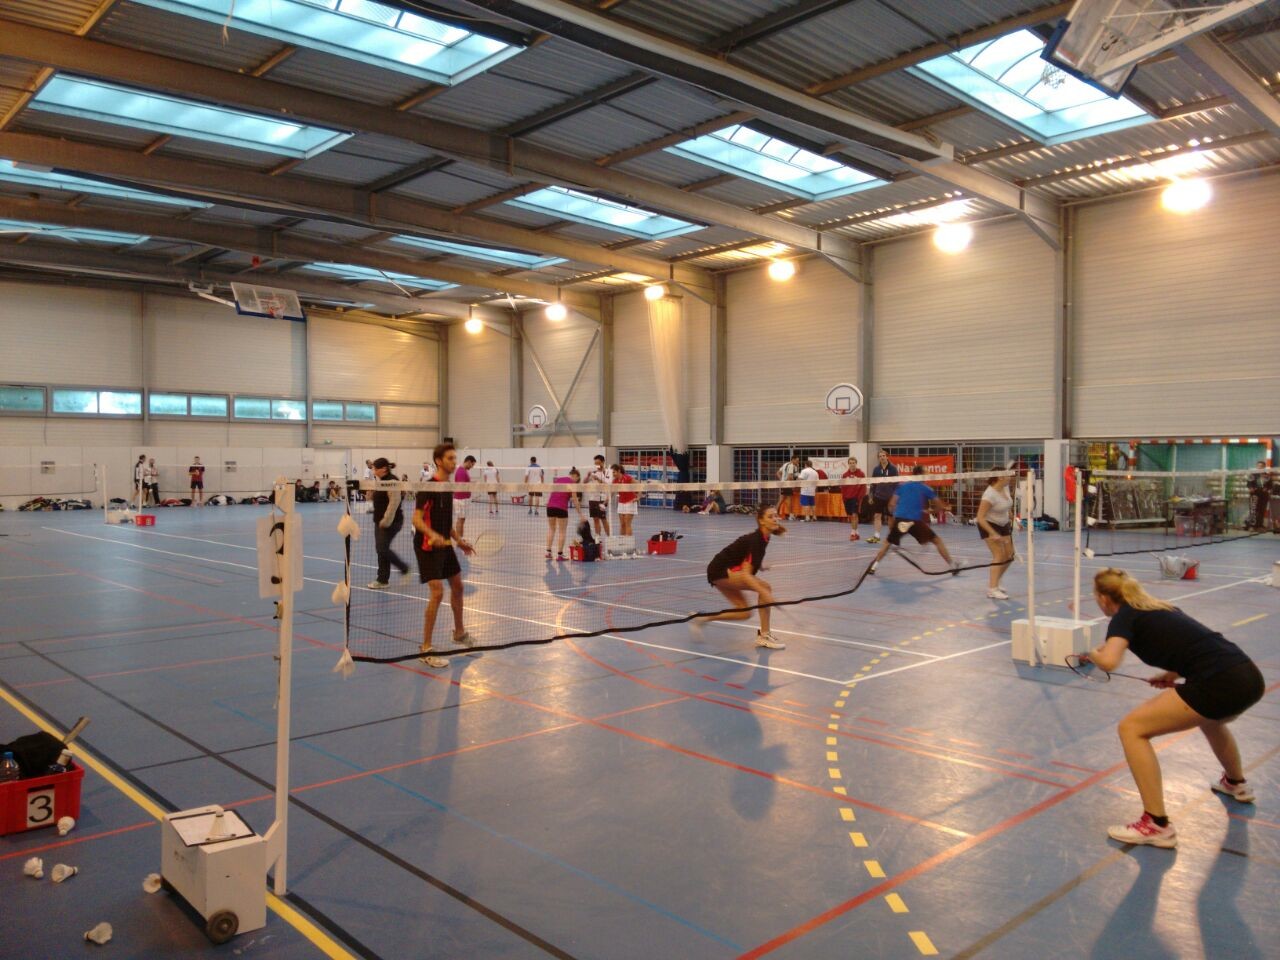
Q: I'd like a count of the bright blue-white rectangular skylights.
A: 9